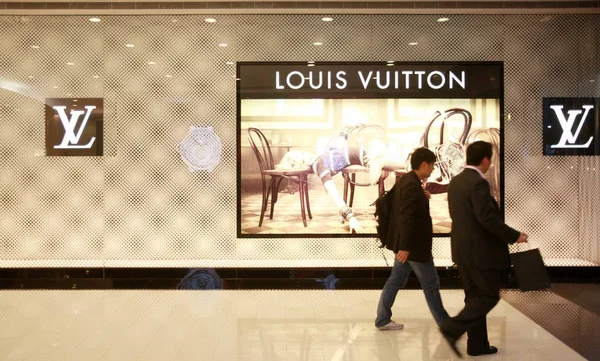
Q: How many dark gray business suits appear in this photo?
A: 1